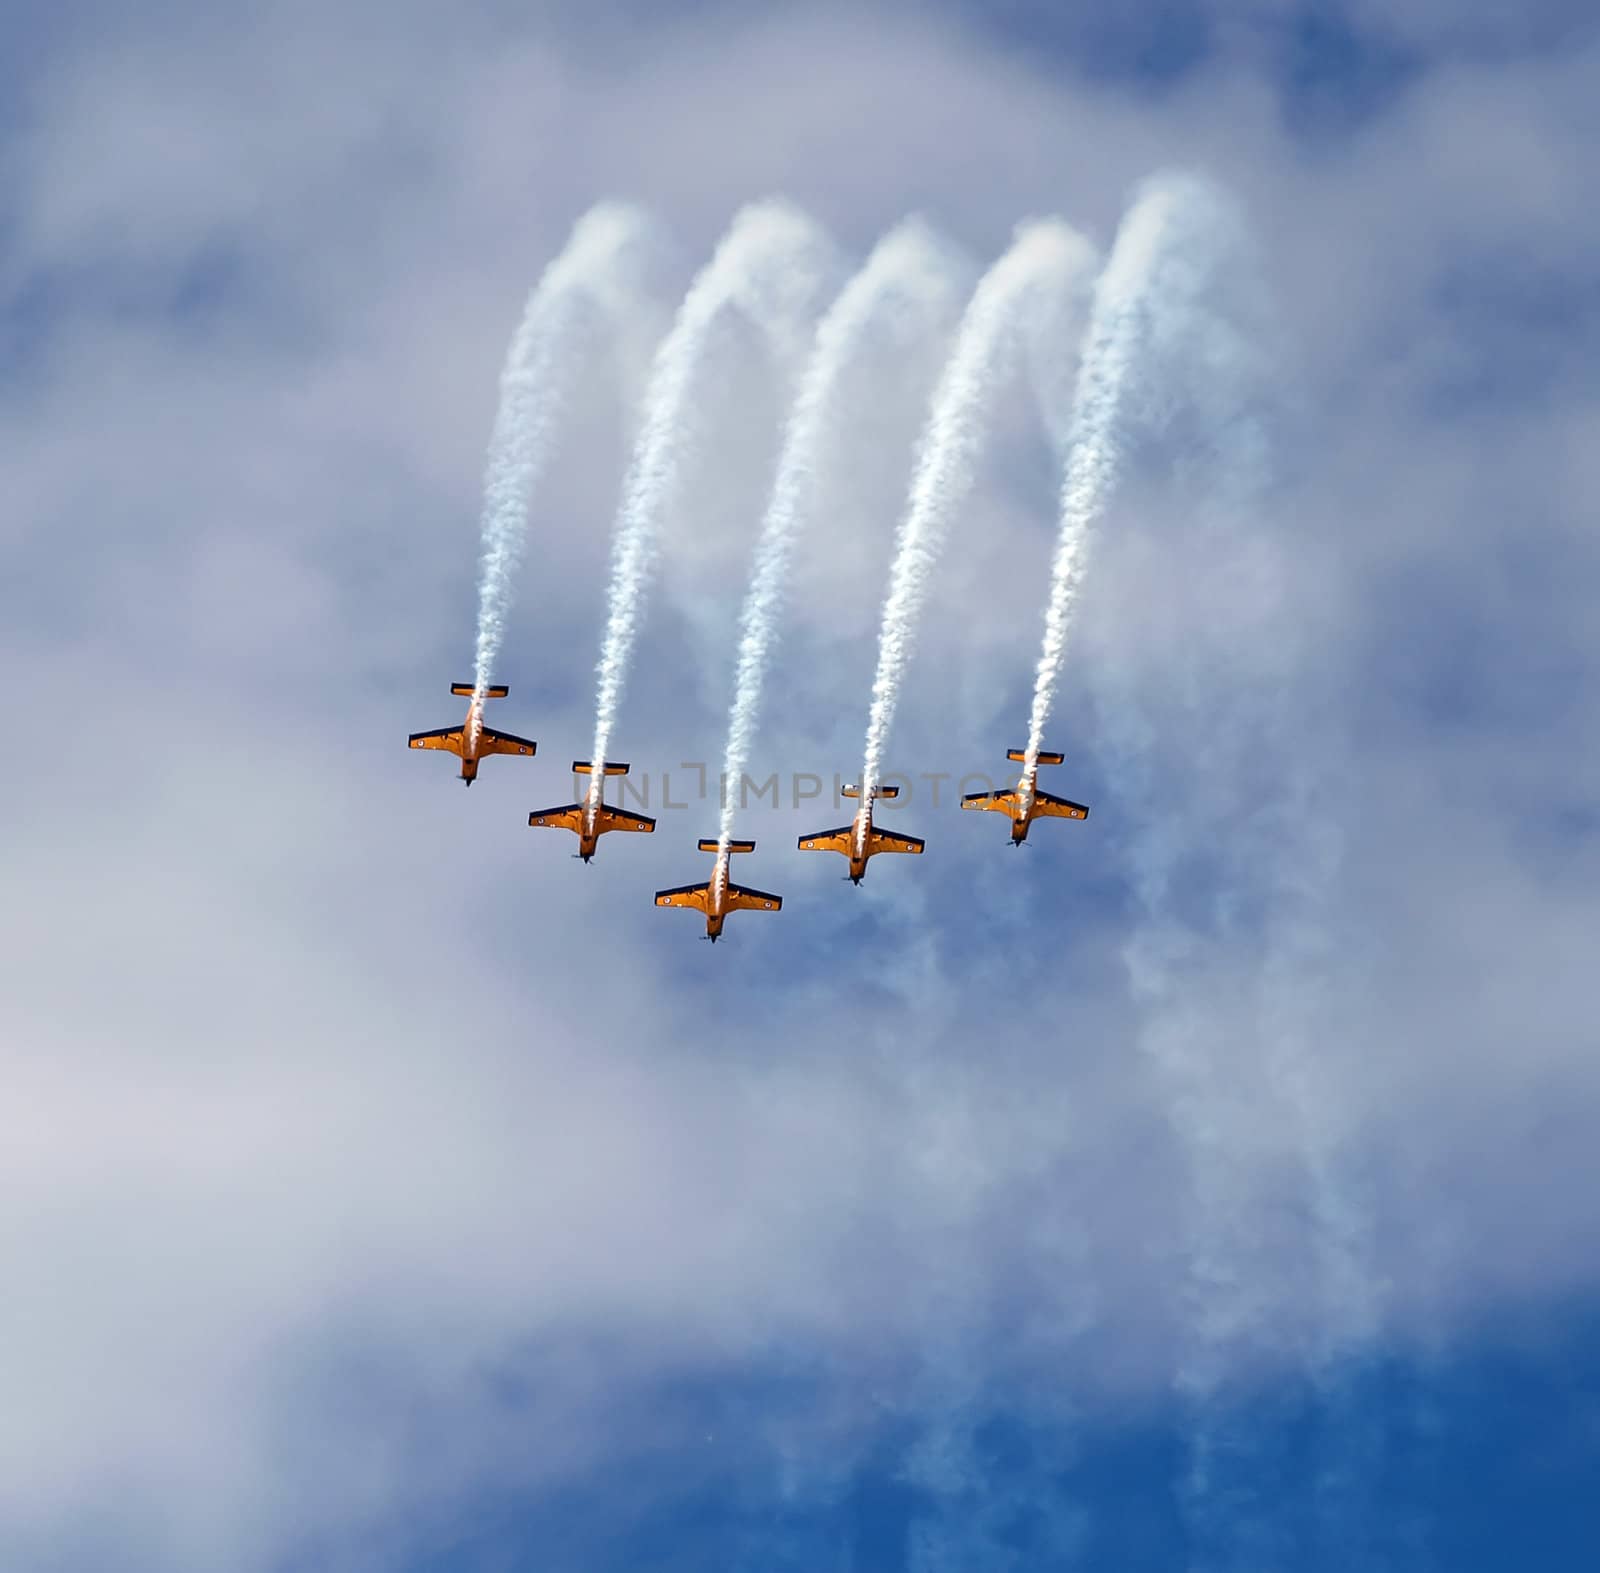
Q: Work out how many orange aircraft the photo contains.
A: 5